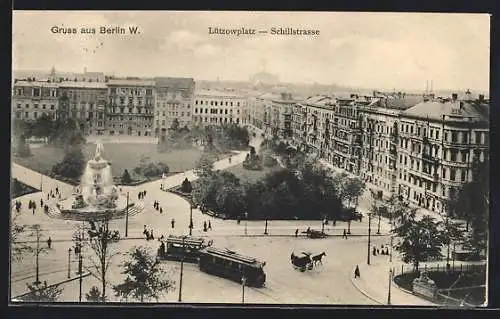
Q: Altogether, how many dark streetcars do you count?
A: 2